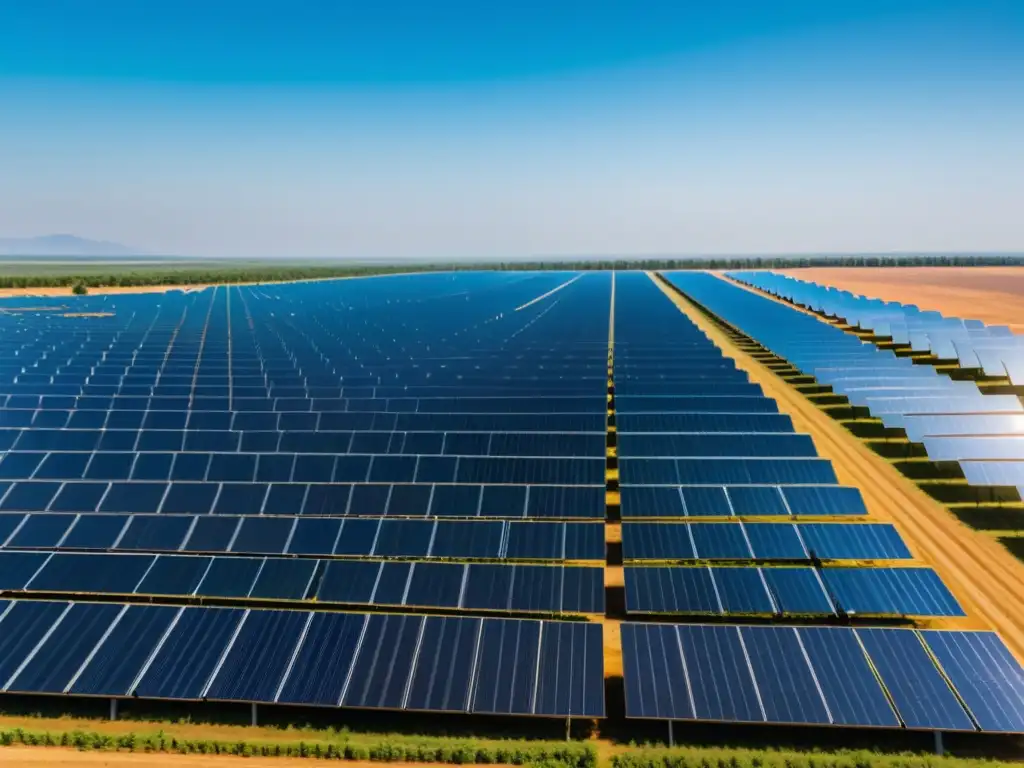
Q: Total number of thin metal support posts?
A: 5